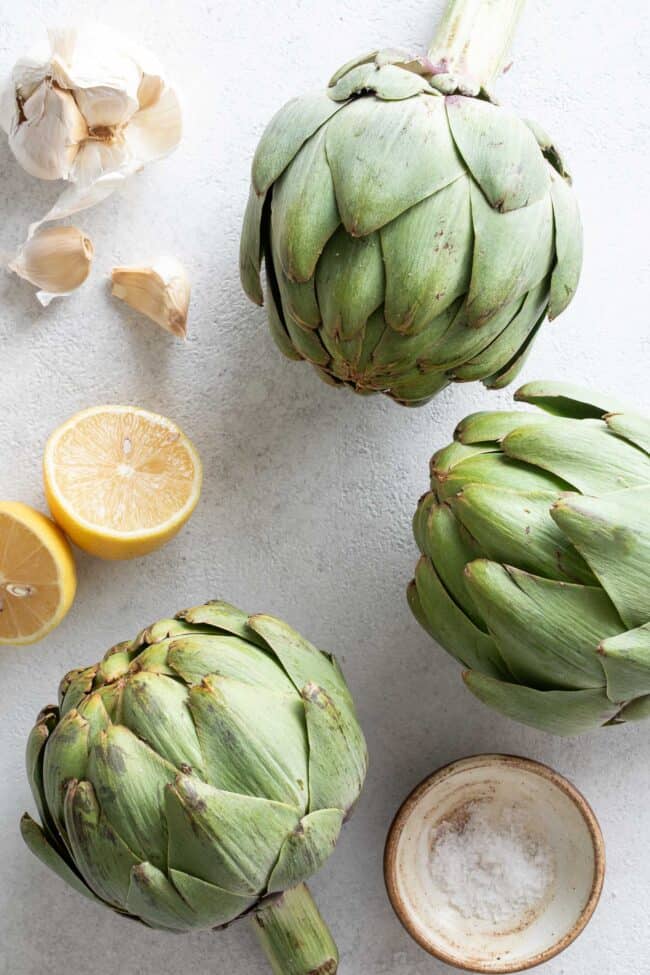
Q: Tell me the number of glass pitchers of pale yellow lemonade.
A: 0